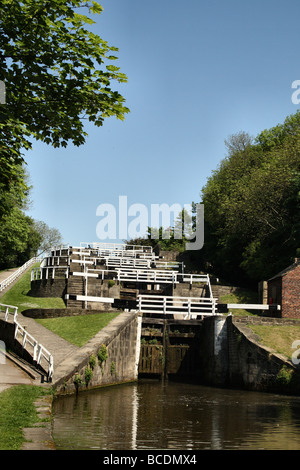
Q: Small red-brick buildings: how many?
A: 1